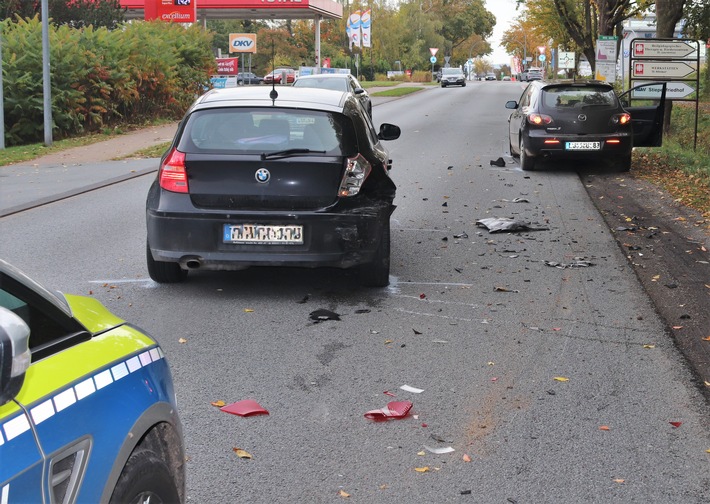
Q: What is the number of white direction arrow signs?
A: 3